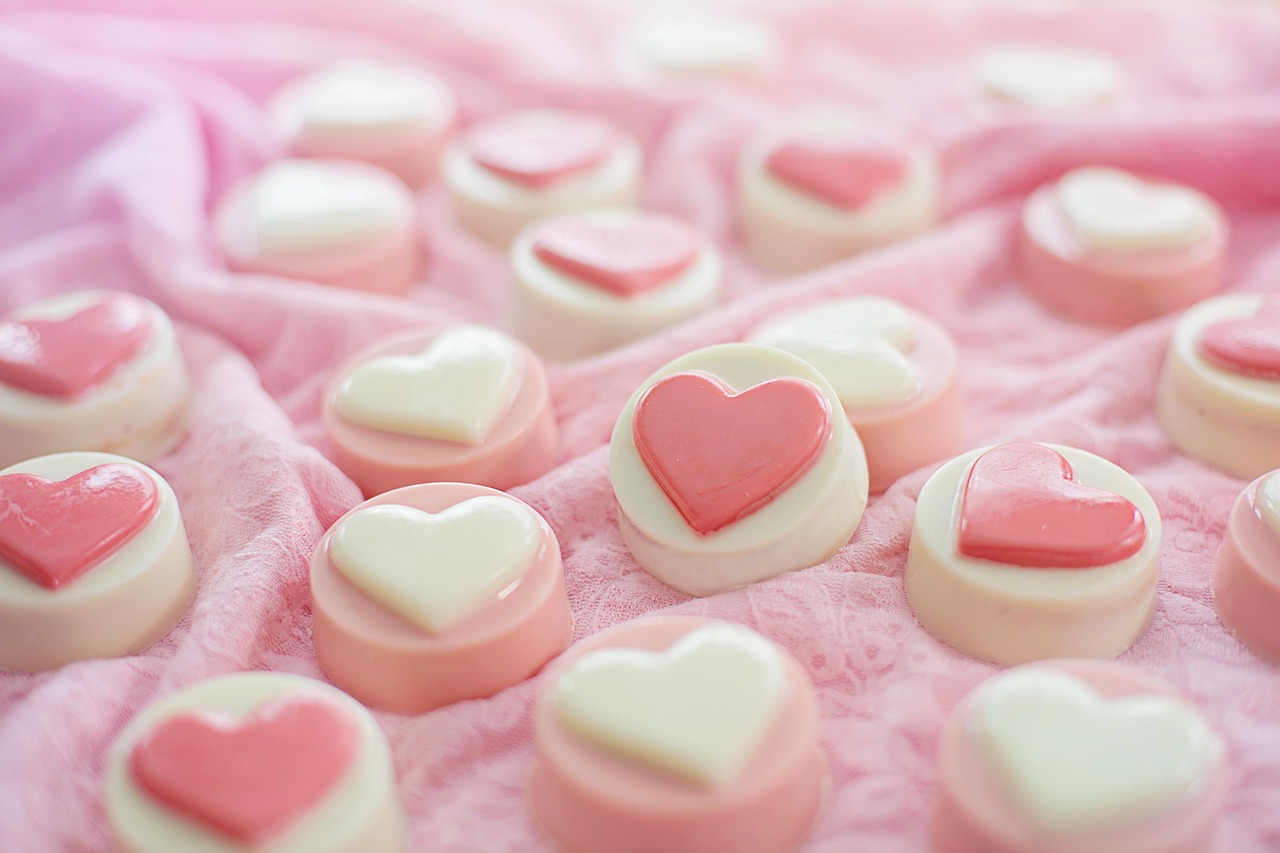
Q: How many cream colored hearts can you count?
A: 11